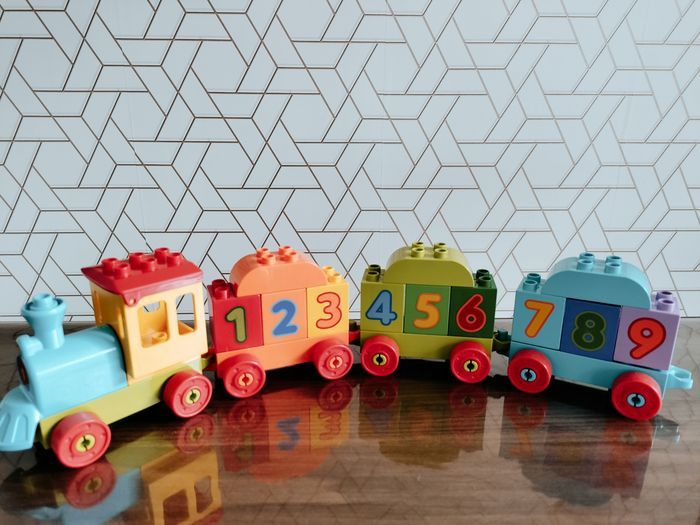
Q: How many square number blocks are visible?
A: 9